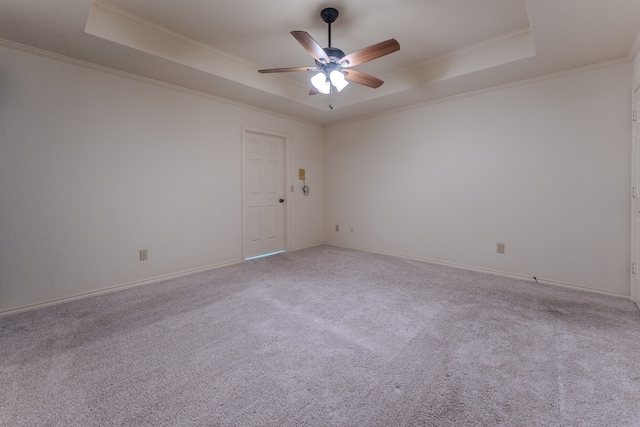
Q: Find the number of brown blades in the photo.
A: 5